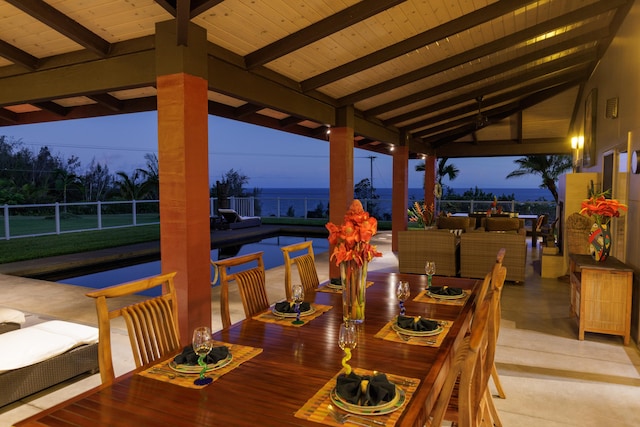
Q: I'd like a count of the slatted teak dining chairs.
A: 6